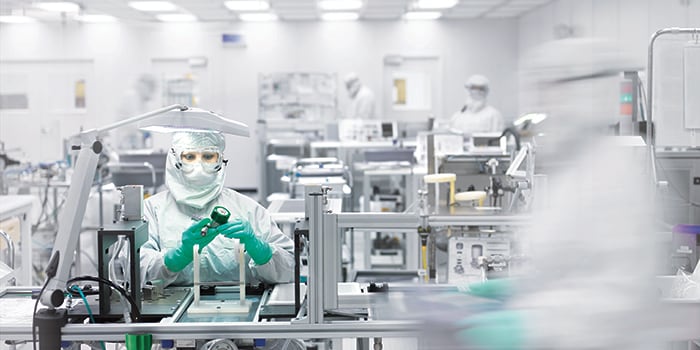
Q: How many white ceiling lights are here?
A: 11